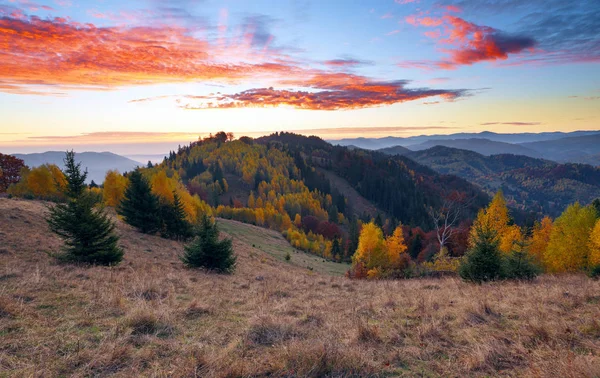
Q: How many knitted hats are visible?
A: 0